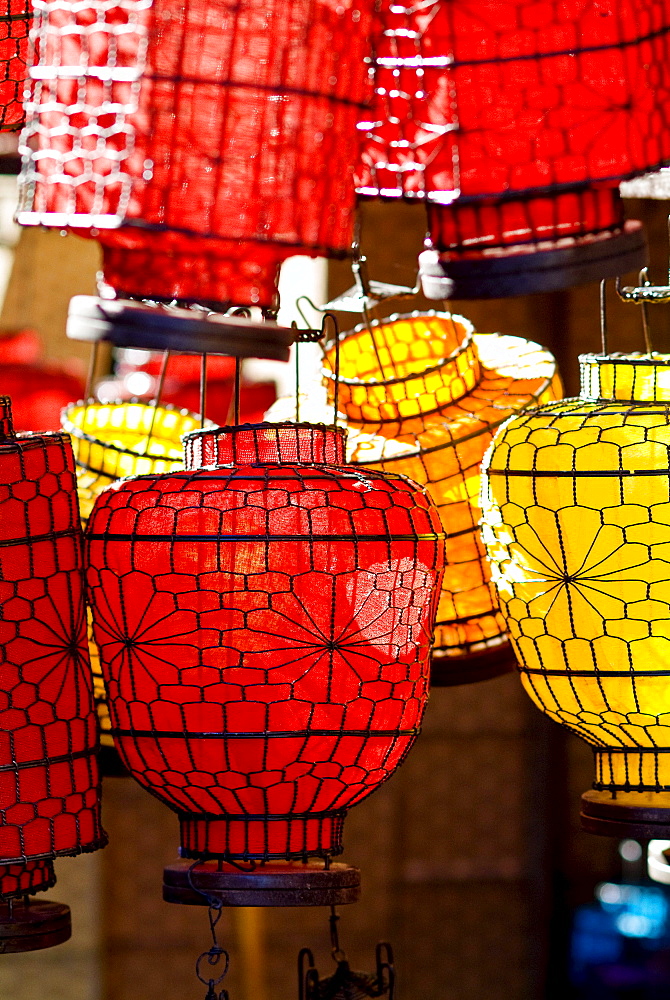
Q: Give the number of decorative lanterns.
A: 8